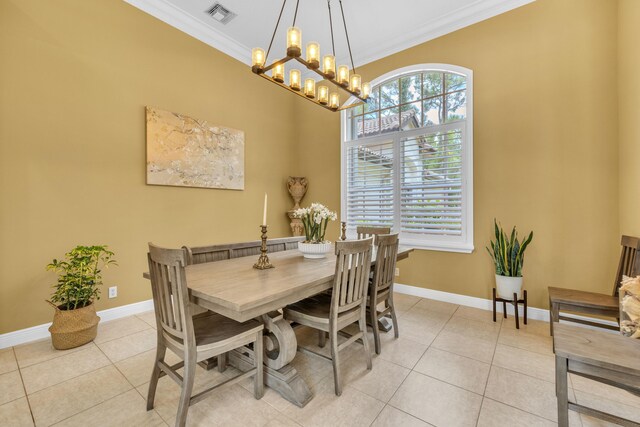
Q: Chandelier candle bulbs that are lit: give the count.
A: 12